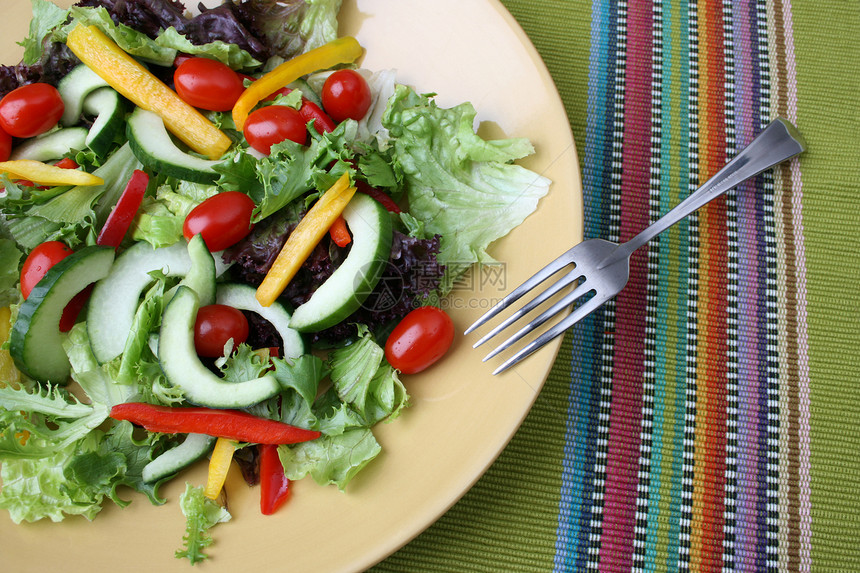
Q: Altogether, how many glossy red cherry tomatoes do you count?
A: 9